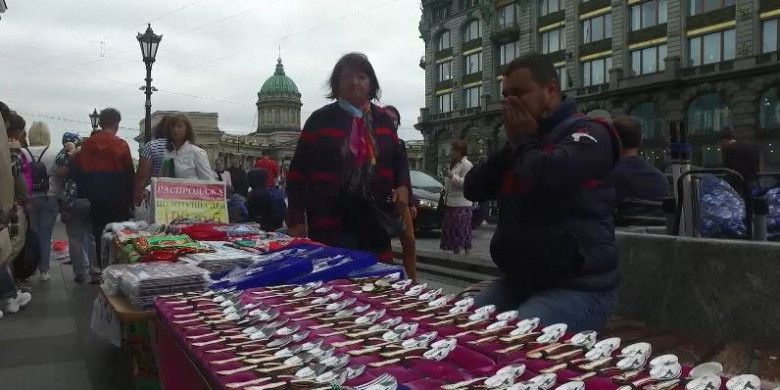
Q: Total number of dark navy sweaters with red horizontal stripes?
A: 1